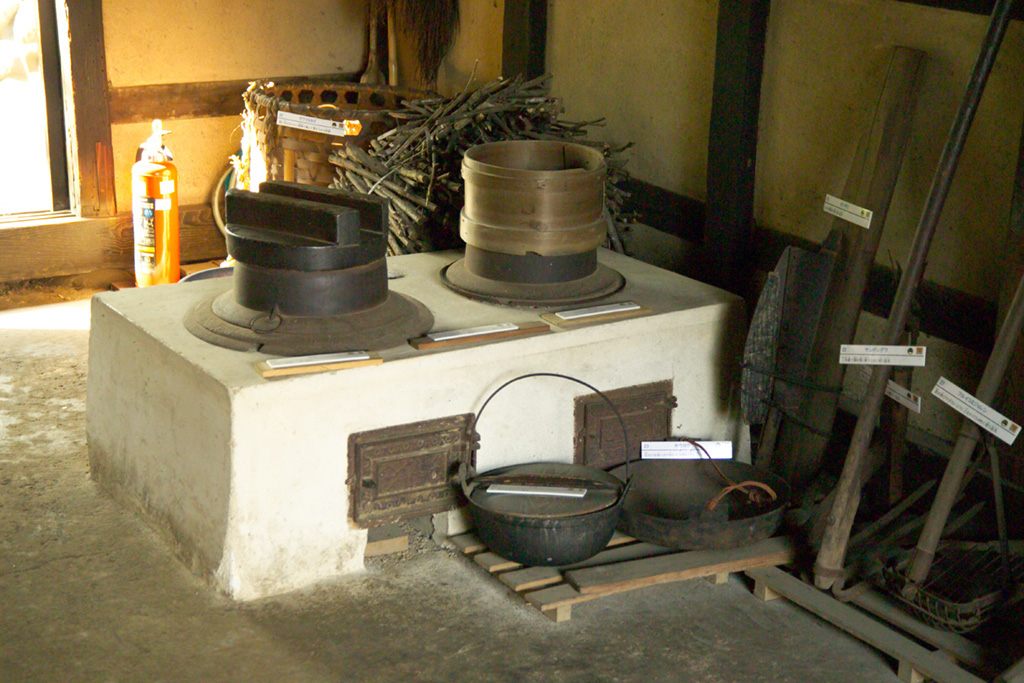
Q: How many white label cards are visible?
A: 10